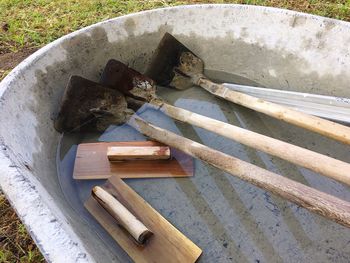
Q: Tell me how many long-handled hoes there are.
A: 3